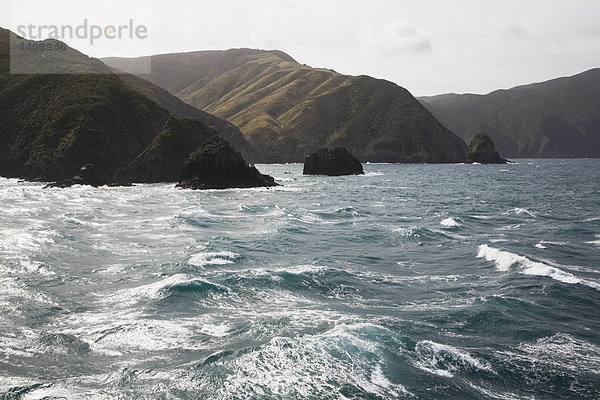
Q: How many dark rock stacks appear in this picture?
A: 3